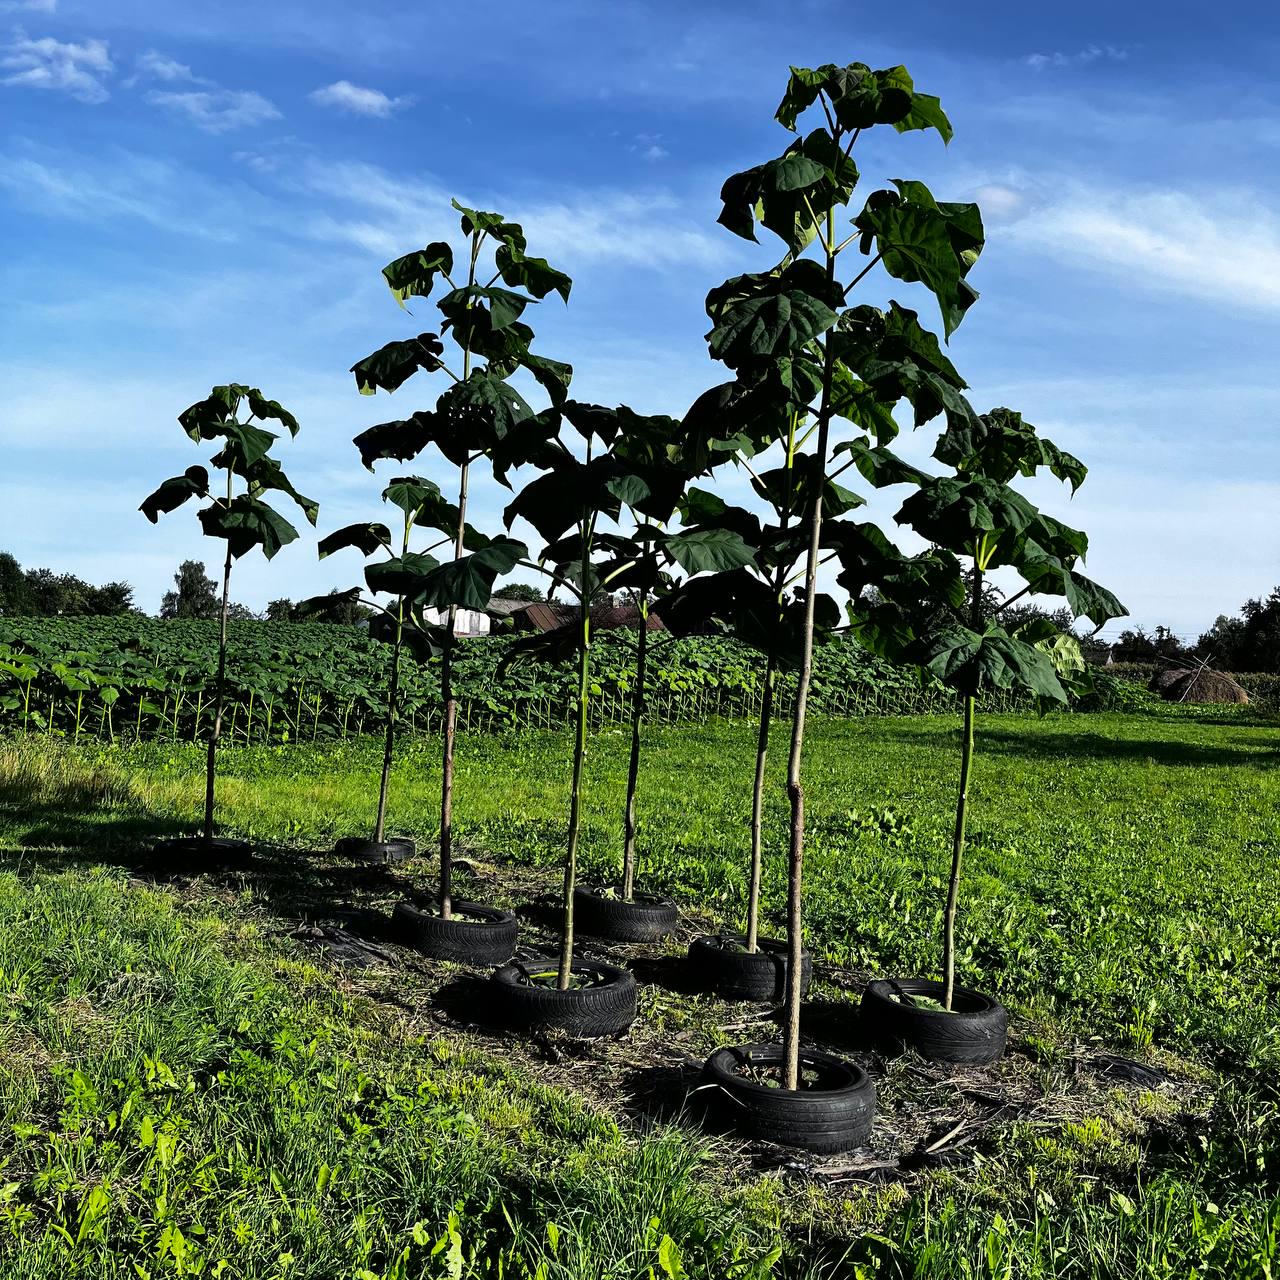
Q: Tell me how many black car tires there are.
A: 8